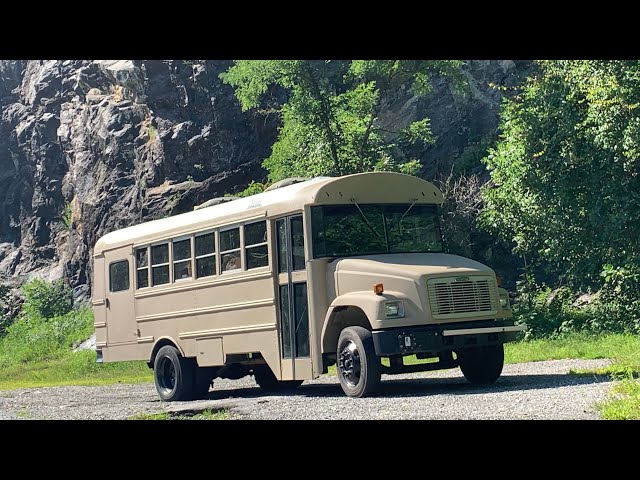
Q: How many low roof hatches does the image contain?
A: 2